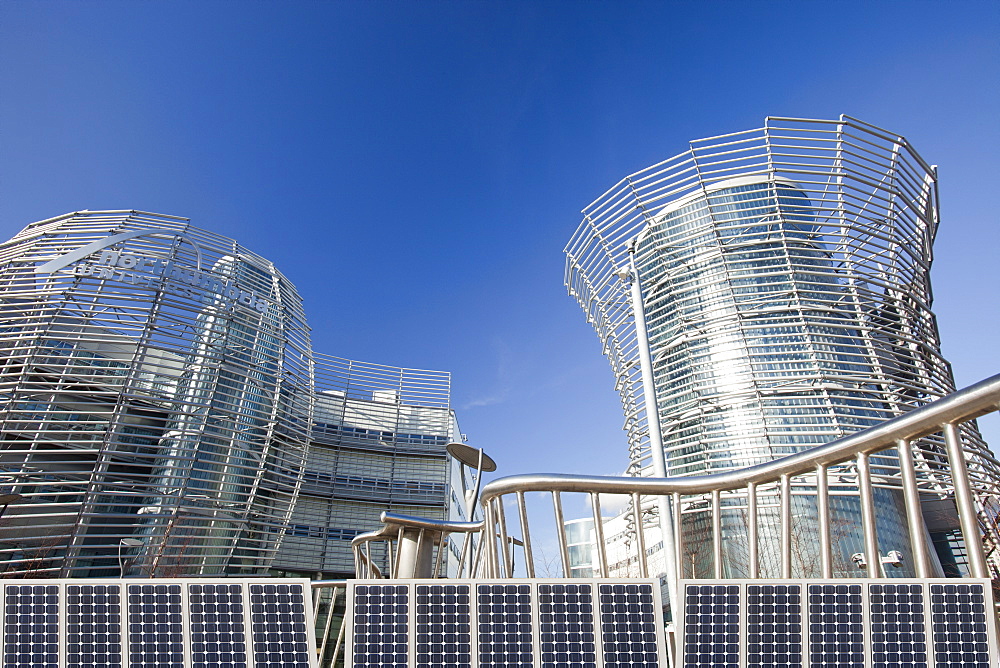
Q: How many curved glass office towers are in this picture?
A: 2